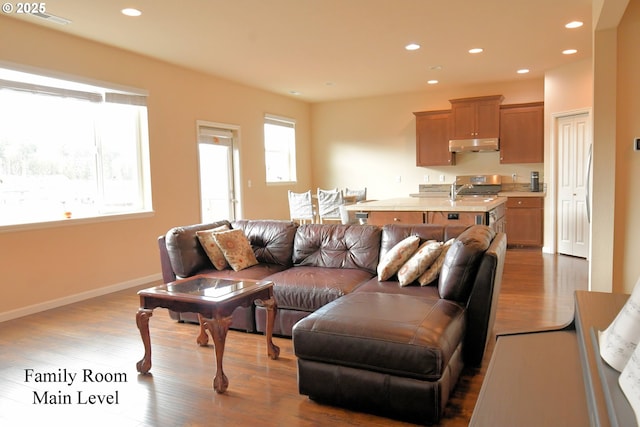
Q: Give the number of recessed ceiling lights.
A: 7